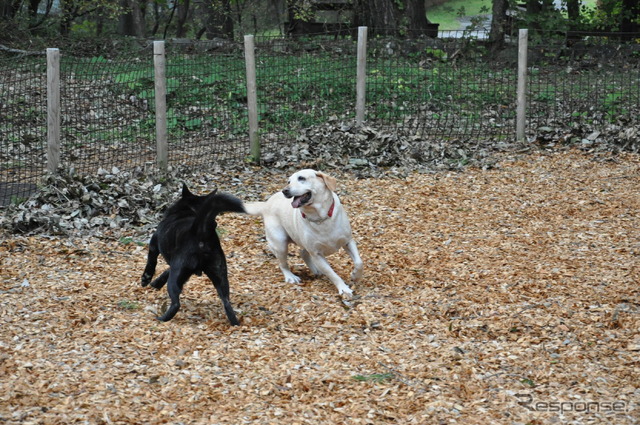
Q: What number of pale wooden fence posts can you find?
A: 5